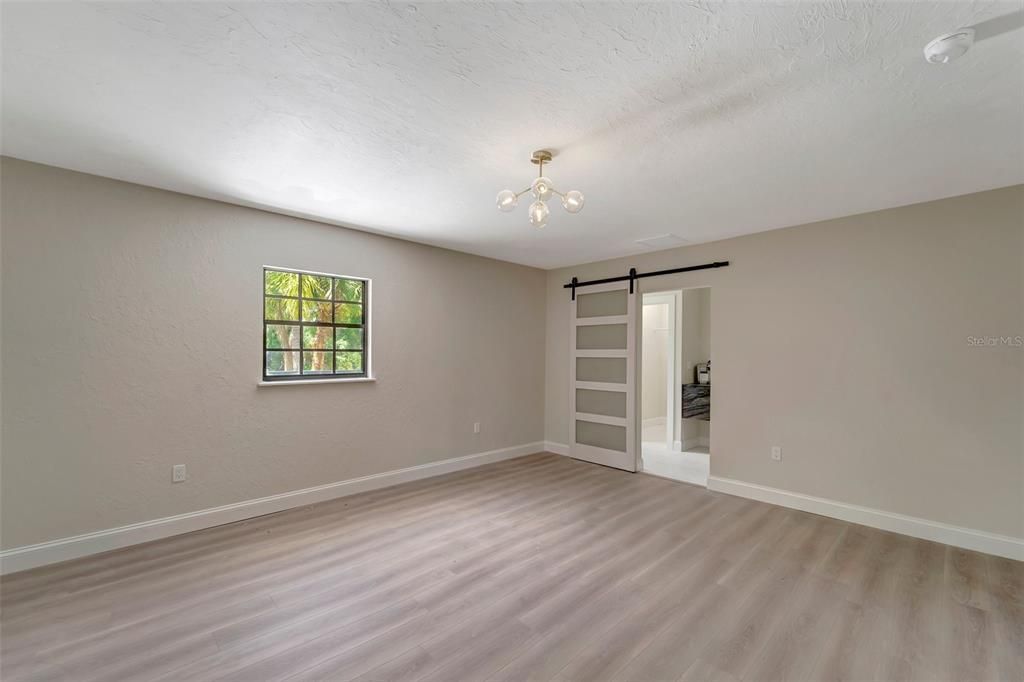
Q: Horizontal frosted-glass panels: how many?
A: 5